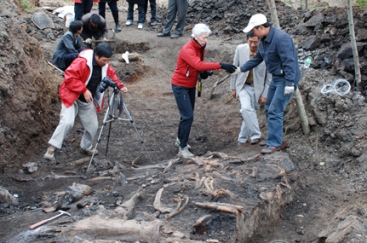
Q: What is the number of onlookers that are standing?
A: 5